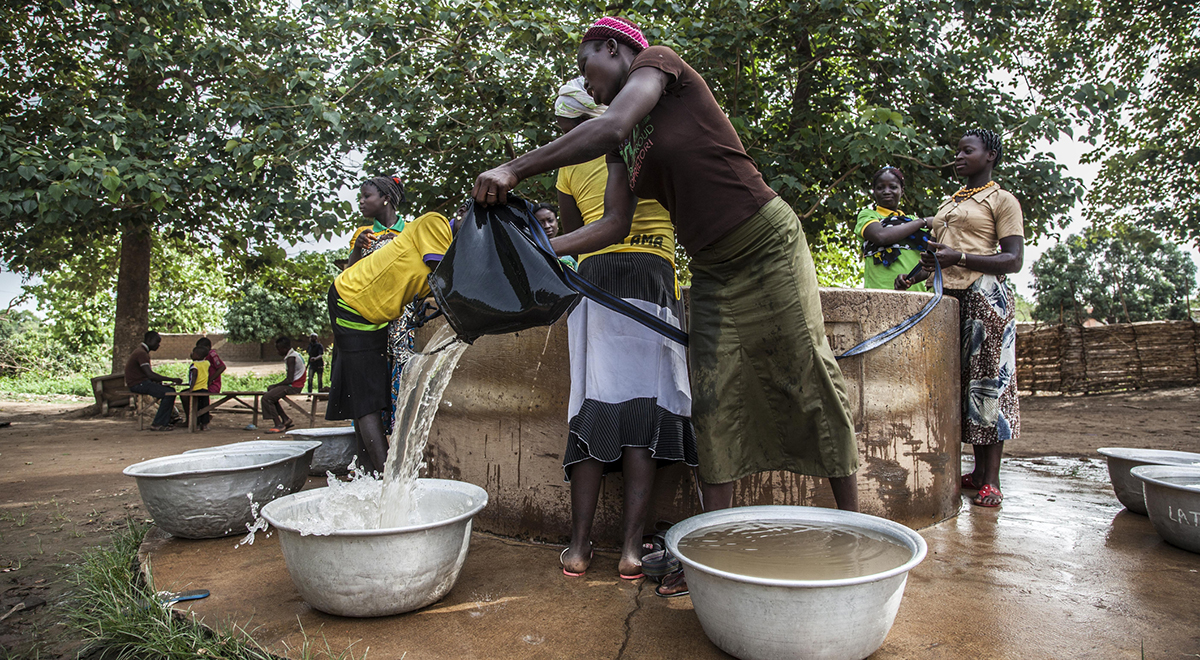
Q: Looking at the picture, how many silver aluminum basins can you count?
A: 7